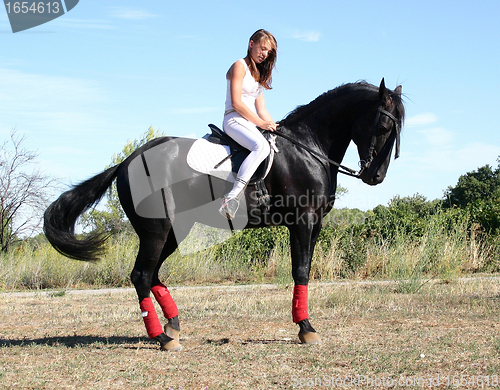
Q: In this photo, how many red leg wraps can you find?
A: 3